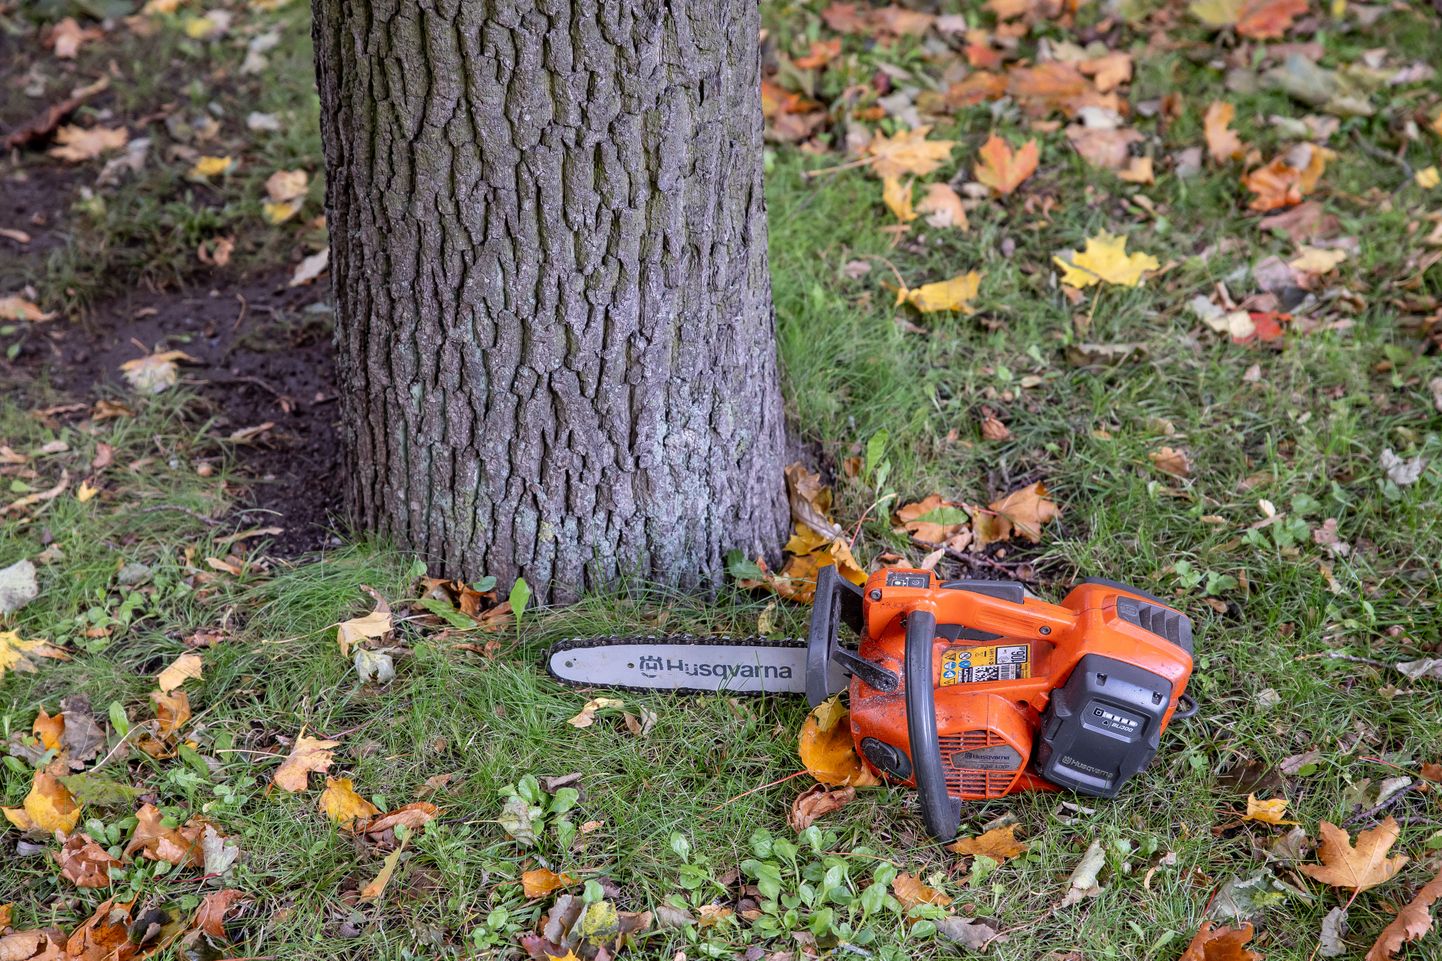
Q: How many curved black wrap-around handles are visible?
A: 1